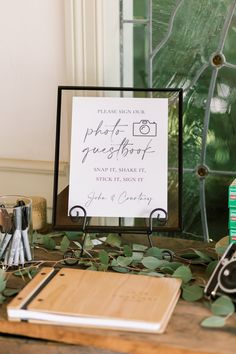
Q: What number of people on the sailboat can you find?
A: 0